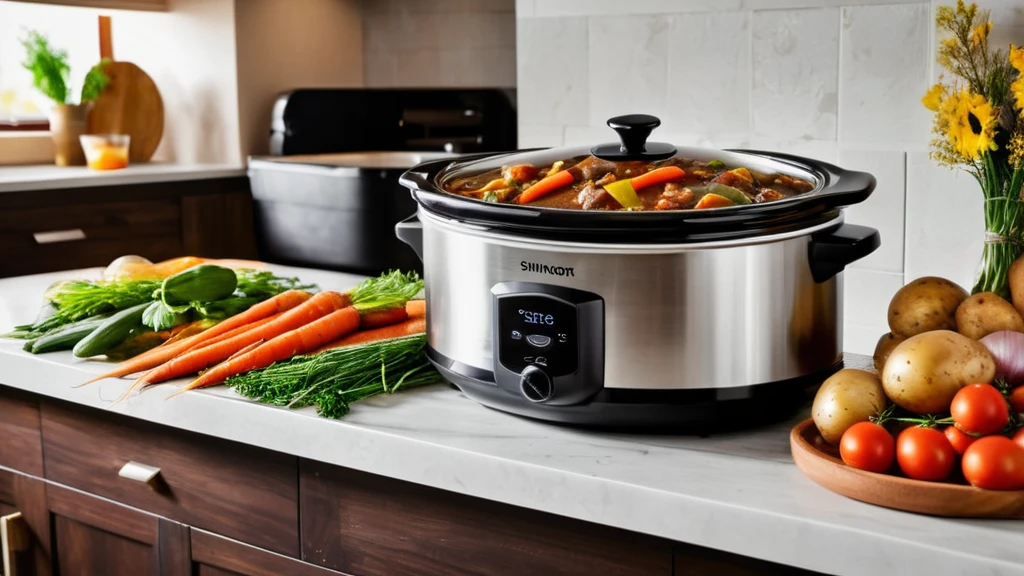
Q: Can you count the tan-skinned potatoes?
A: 6